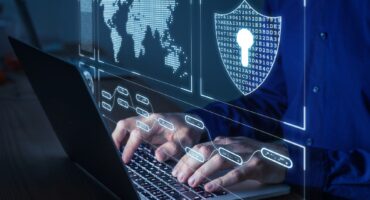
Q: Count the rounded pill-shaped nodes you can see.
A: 12